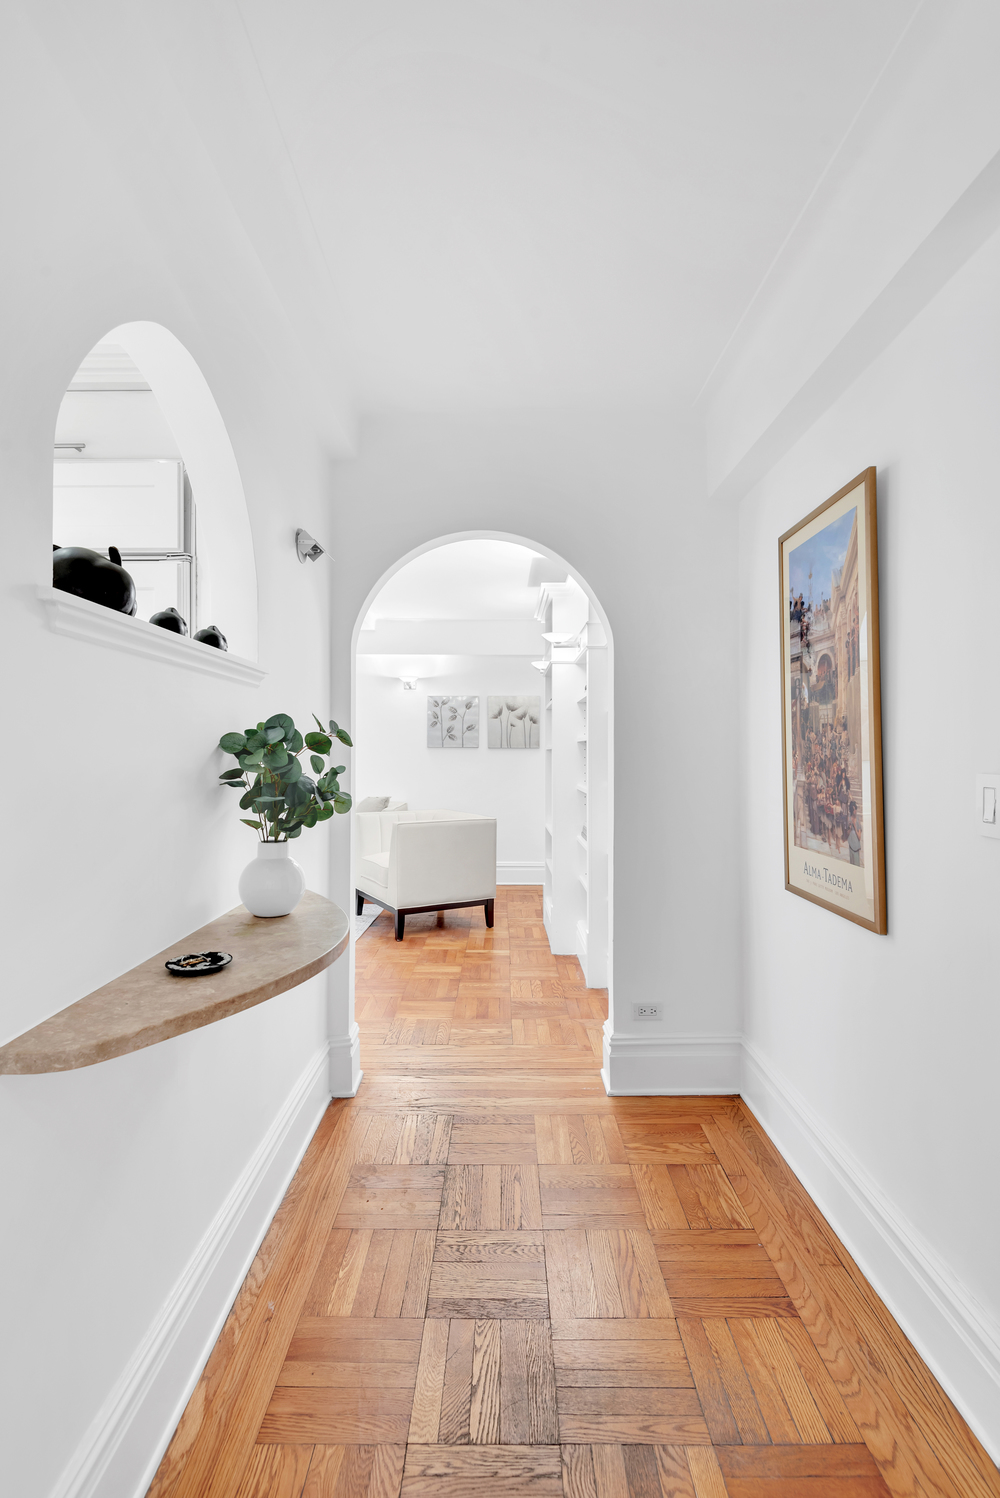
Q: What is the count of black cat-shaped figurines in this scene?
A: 3